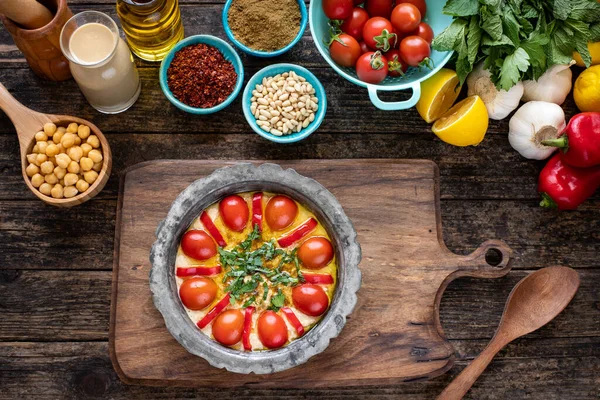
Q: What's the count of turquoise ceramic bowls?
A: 3